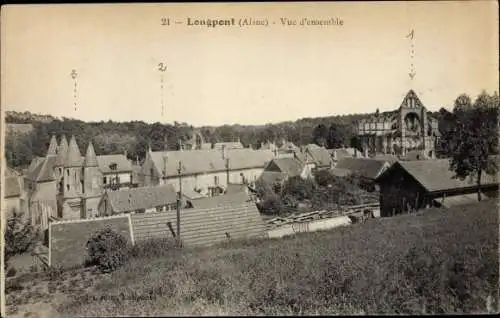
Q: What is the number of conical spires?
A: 4